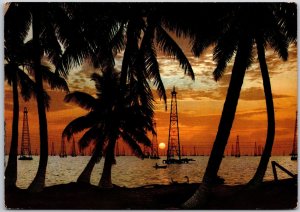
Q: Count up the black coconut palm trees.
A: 6